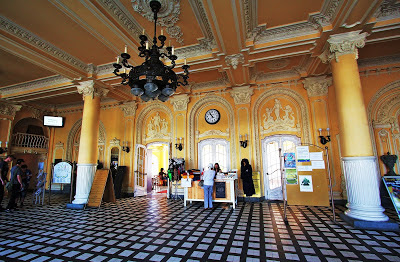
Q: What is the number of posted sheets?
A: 7